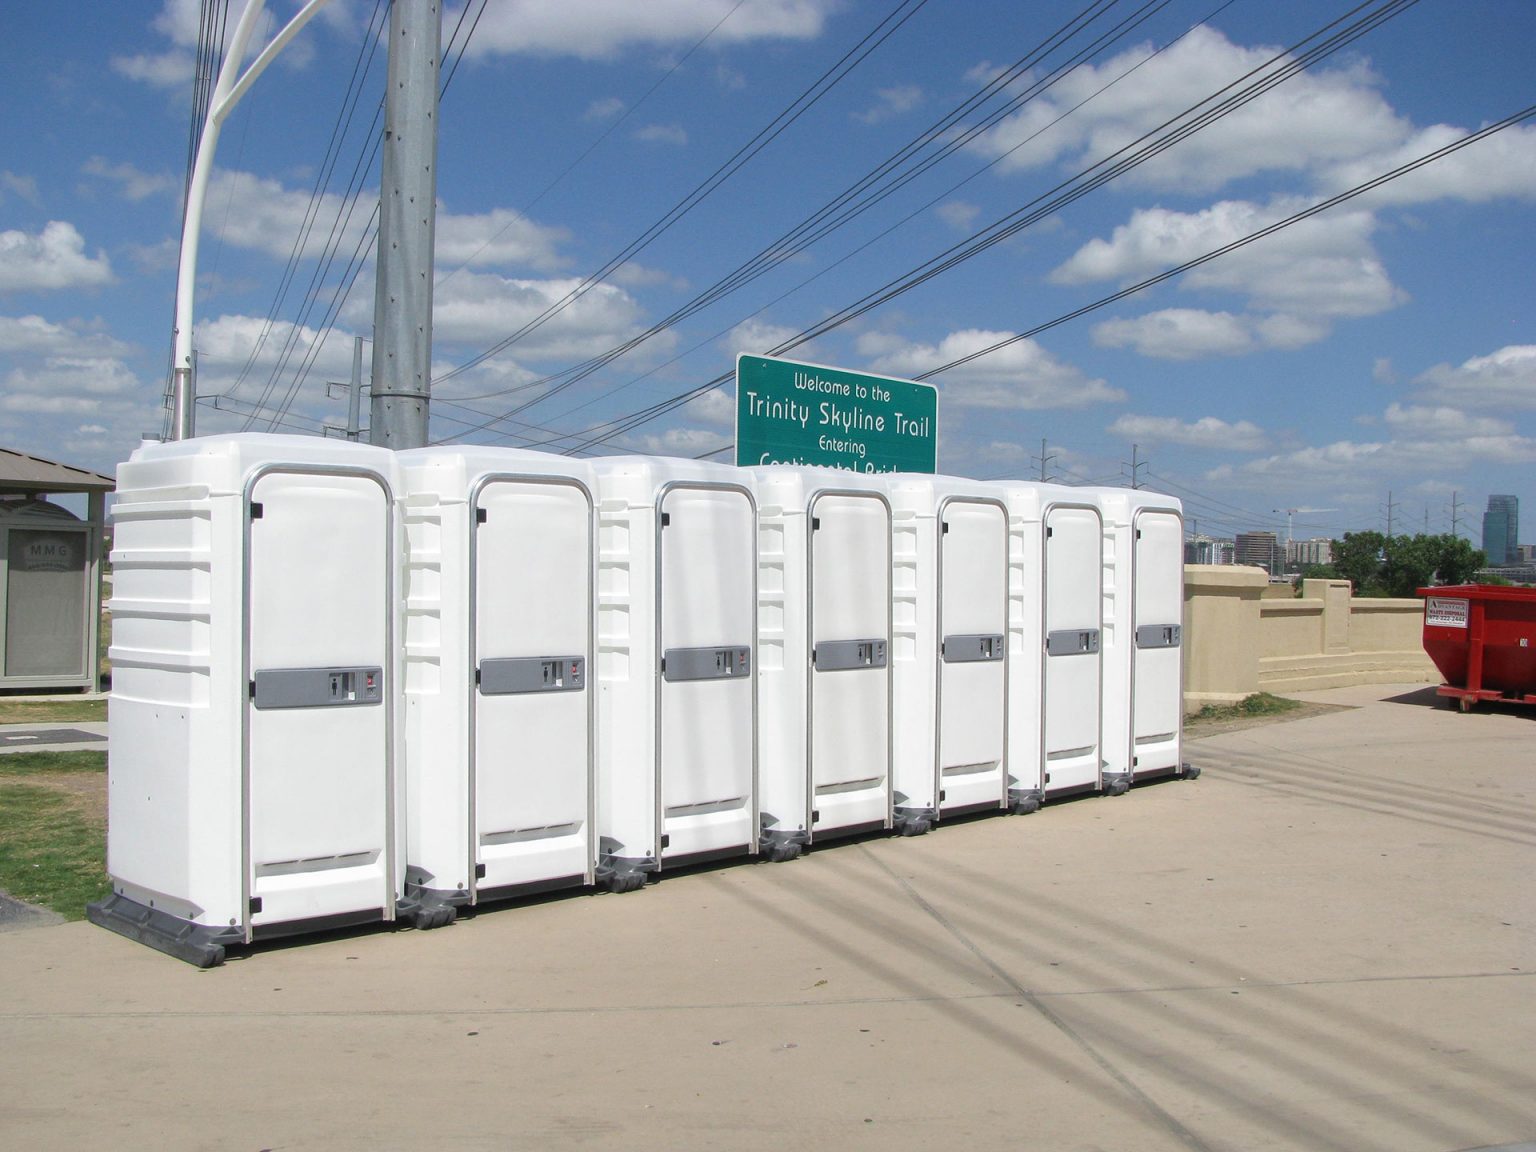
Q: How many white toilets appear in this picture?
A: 7